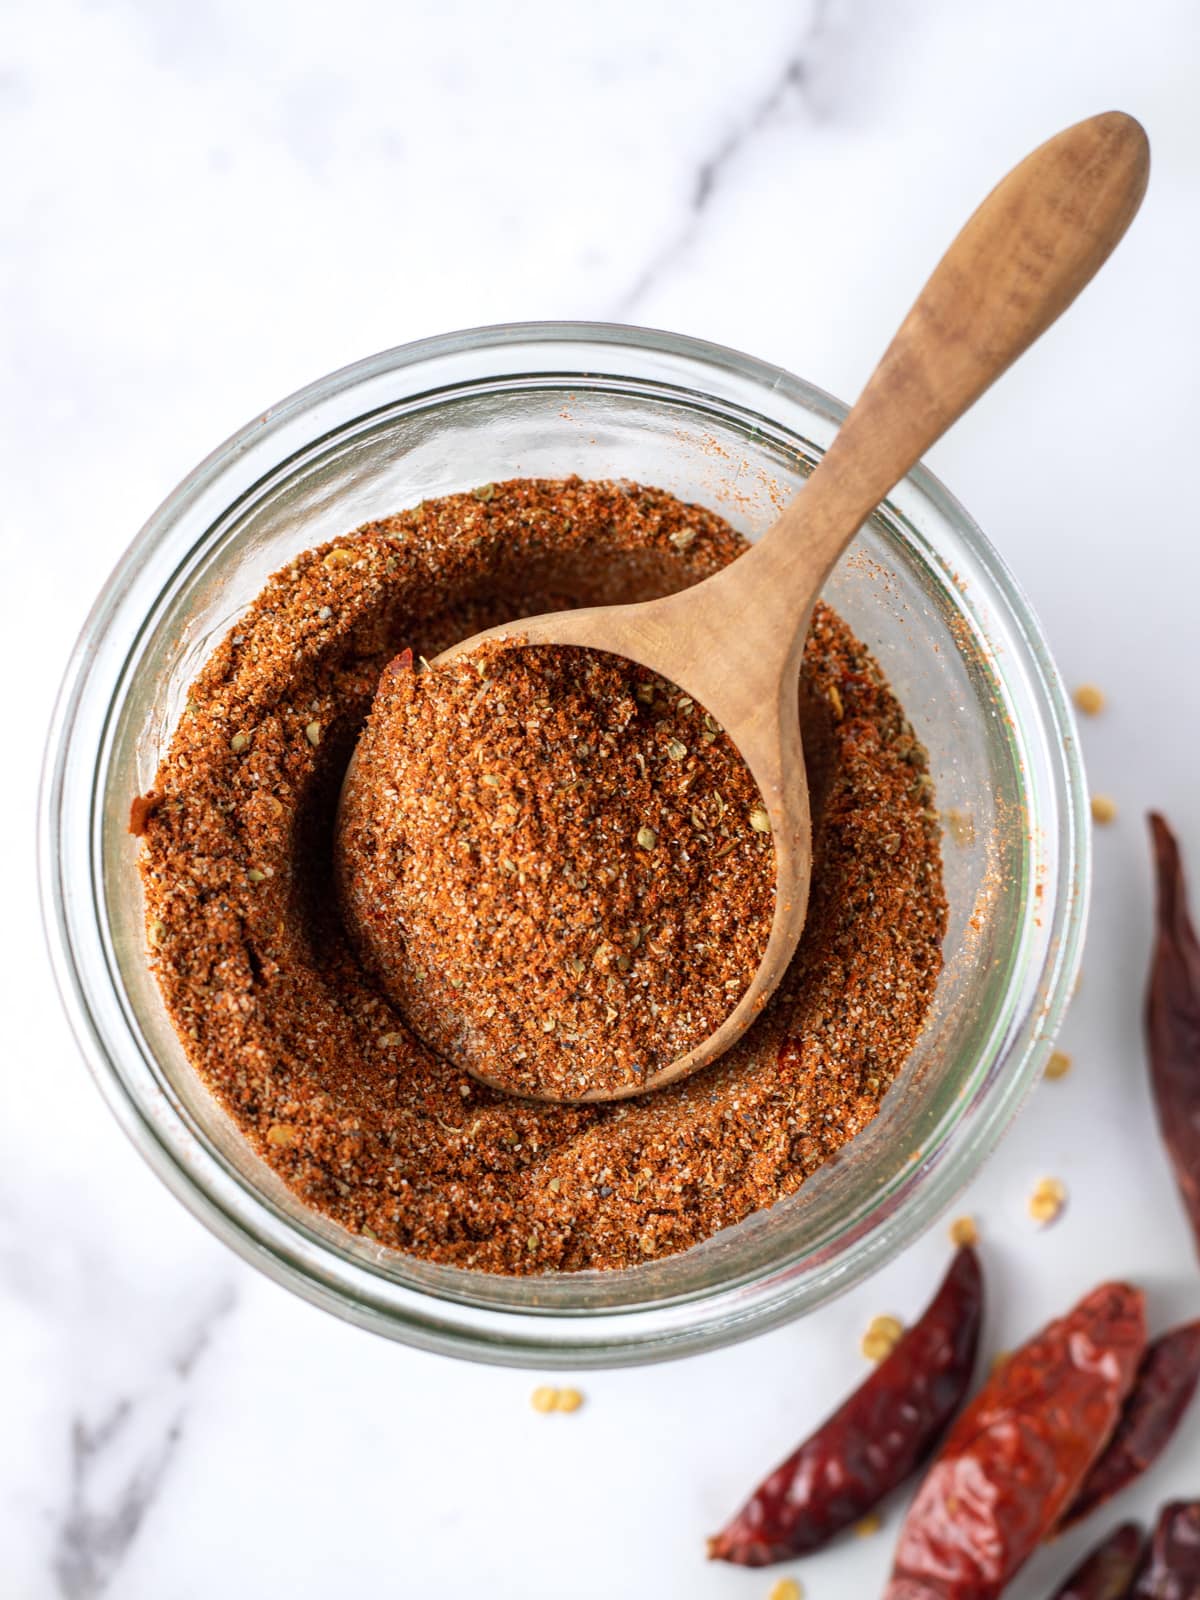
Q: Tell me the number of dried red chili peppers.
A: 6